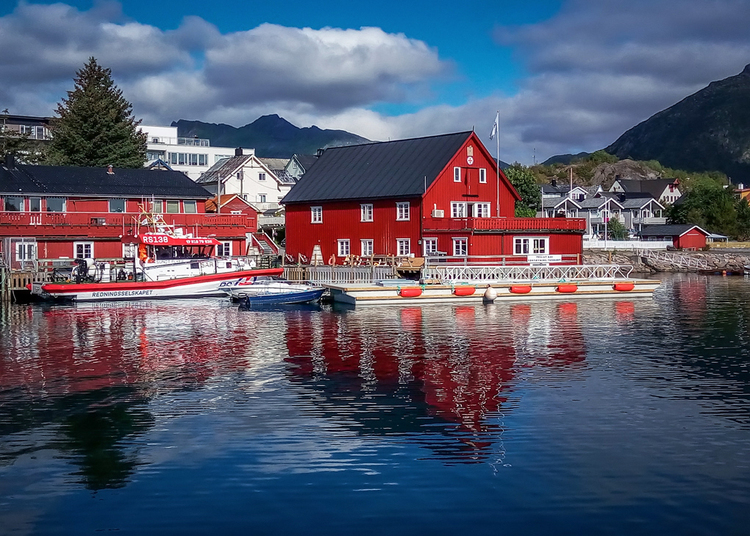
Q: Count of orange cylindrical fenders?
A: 5